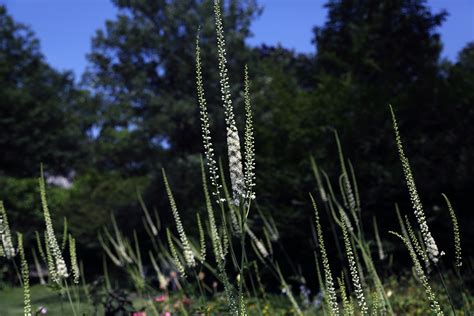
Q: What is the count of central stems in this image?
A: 3